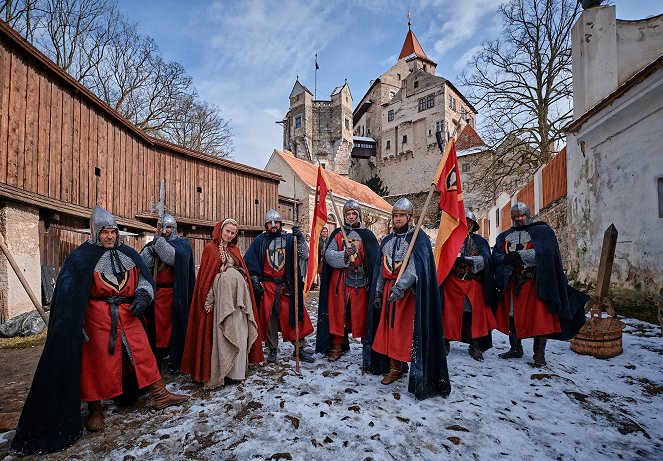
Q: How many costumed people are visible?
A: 8